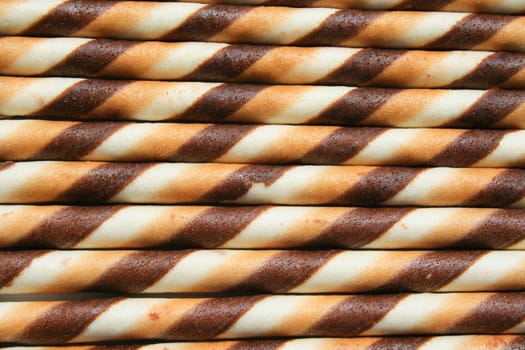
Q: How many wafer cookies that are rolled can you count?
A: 10